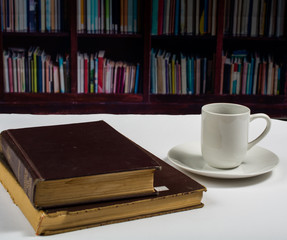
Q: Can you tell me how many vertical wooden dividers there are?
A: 3